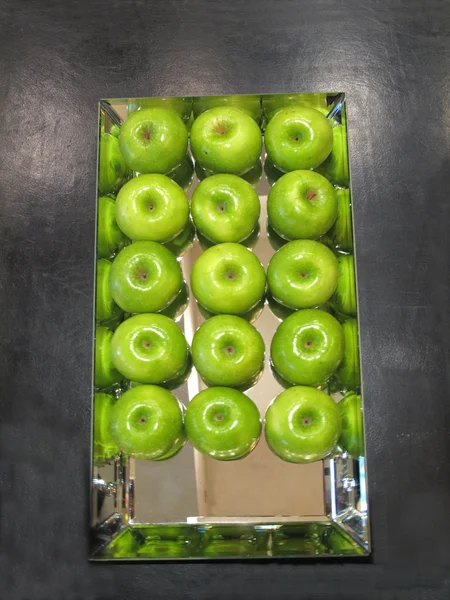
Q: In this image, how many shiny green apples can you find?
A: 15